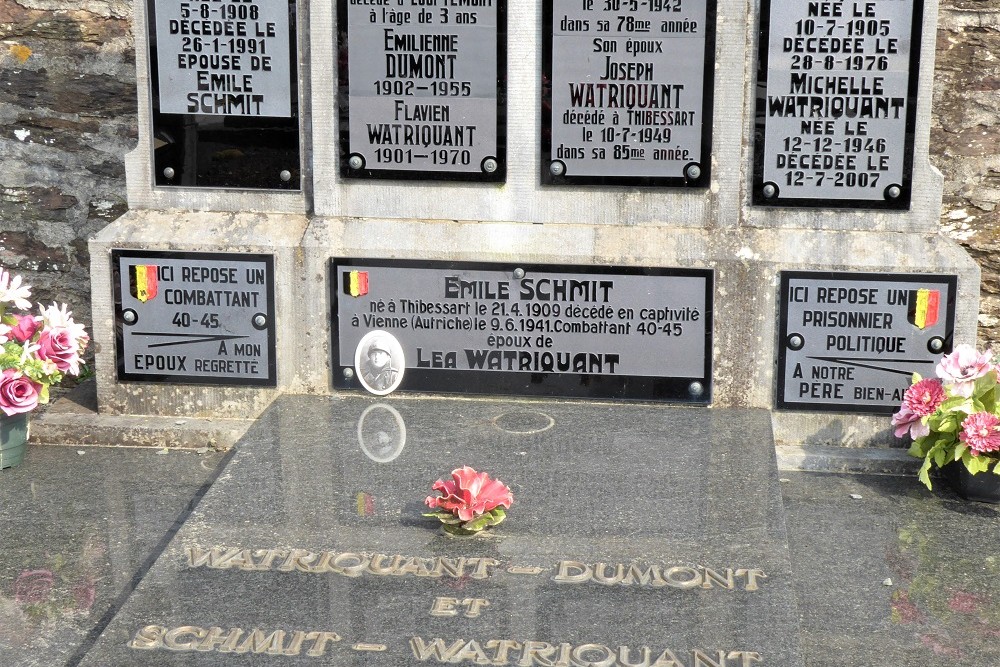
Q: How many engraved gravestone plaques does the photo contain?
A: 7